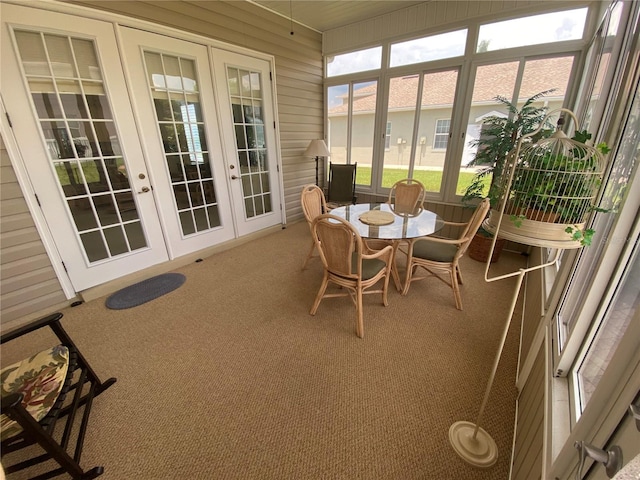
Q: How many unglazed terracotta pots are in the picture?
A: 1